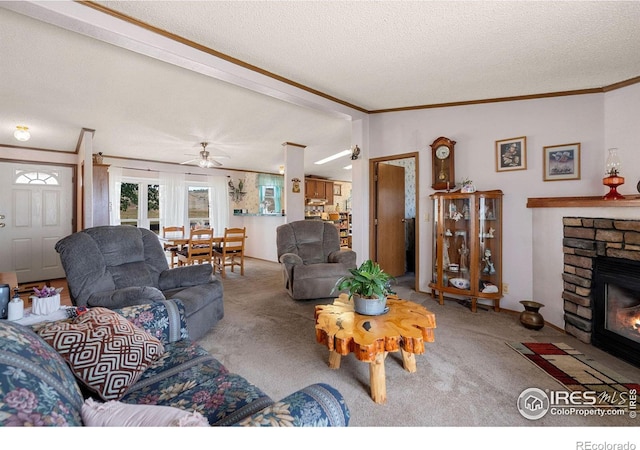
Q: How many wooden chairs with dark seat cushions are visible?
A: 4